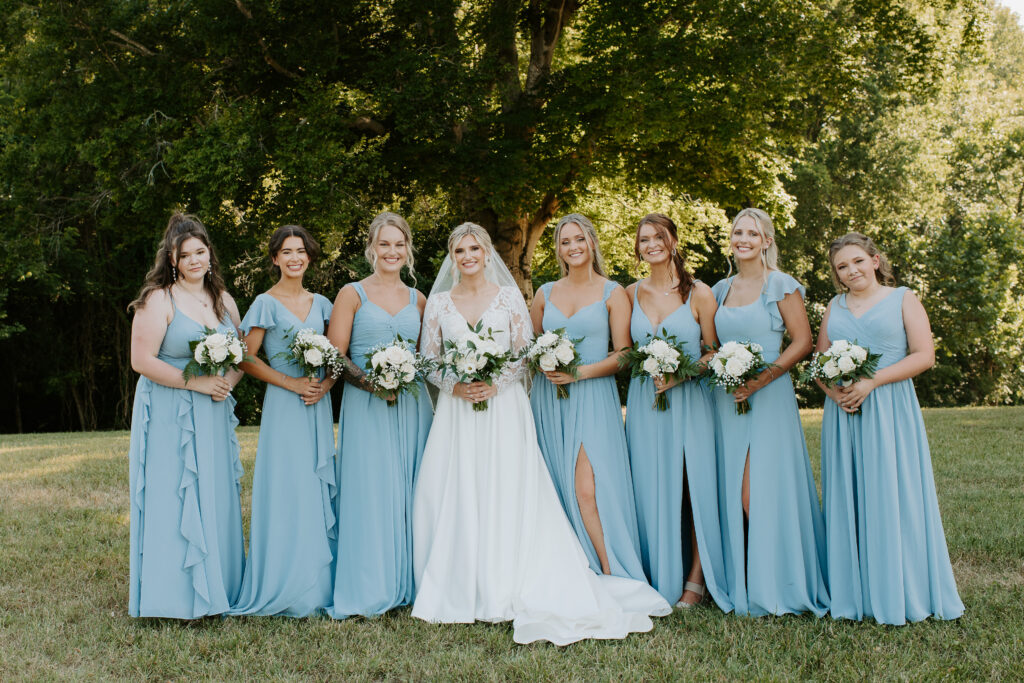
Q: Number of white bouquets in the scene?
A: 8